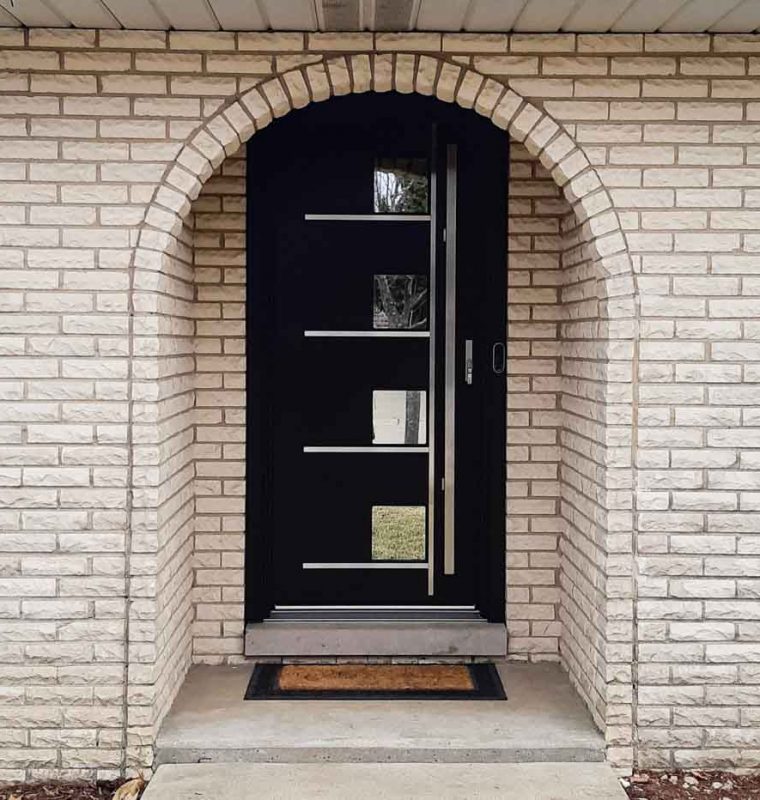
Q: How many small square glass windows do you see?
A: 4